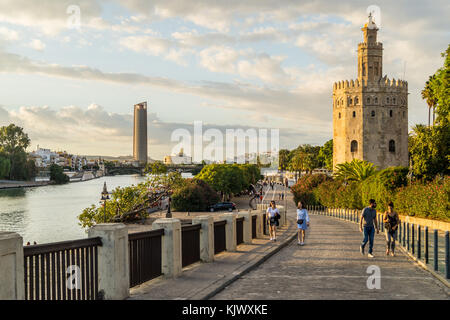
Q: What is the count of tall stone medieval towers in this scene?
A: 1